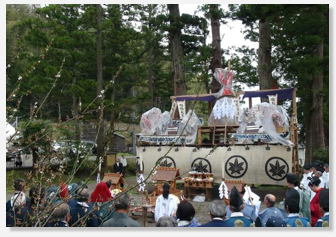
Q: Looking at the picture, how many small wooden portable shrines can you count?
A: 3